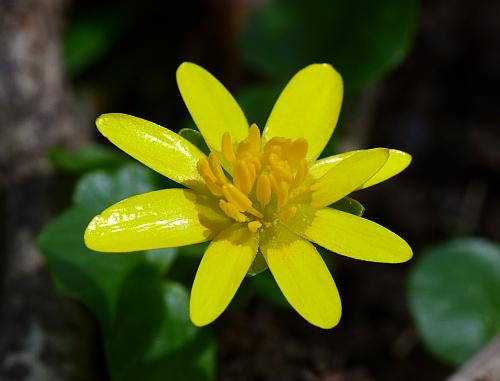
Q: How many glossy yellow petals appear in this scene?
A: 9